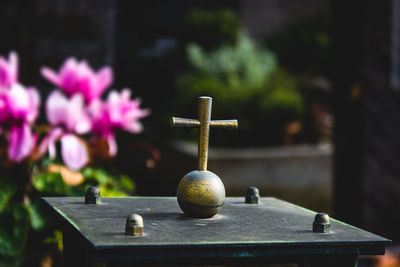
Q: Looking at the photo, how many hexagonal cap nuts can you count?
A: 4